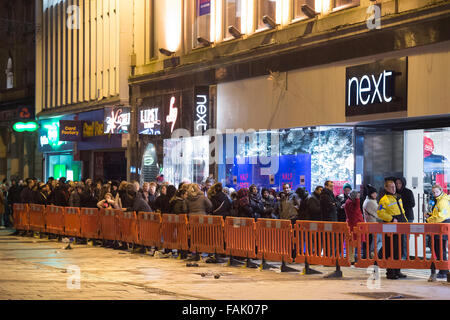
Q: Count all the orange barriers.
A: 14